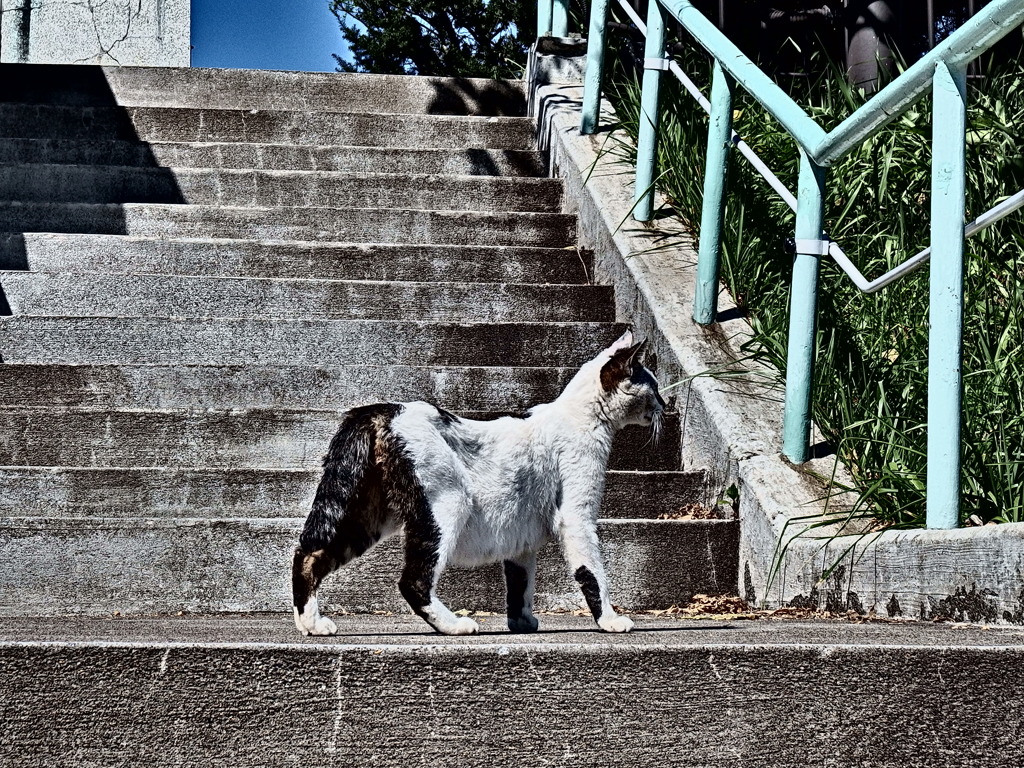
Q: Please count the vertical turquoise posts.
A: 7